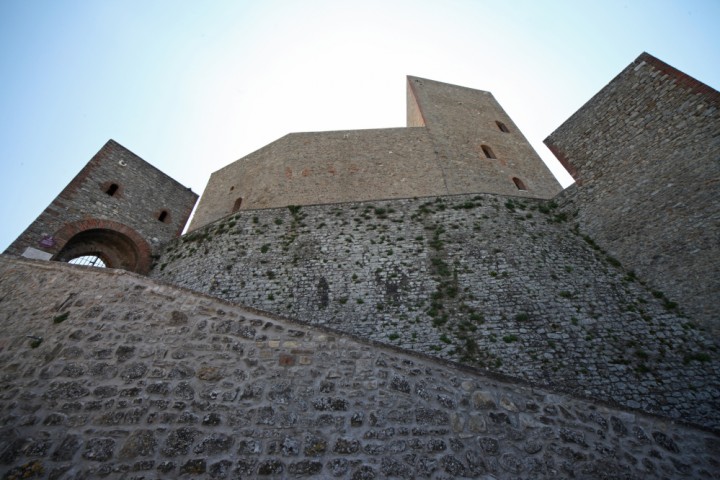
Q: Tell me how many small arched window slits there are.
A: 6